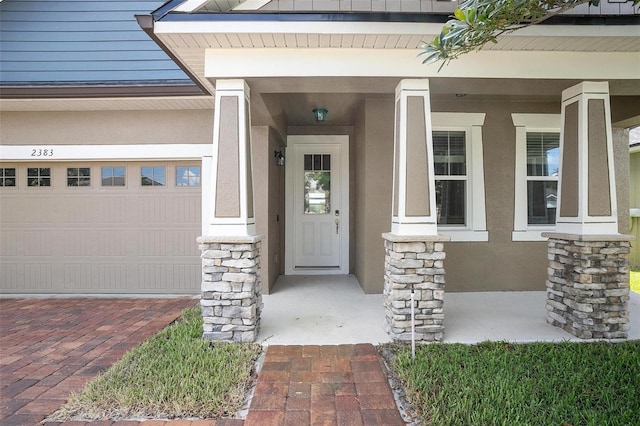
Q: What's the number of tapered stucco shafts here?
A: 3